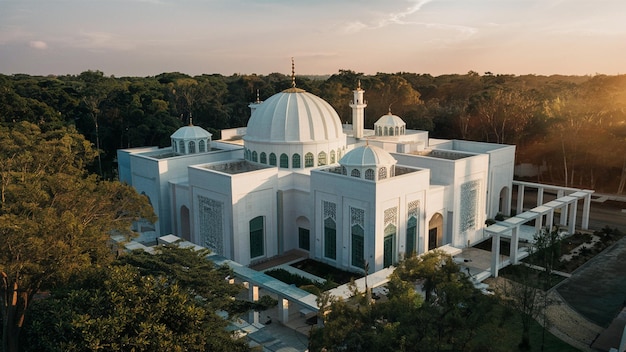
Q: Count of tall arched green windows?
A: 5